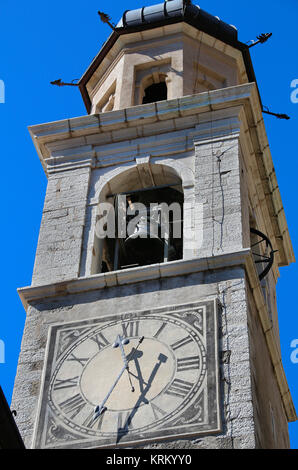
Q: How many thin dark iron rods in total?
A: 4